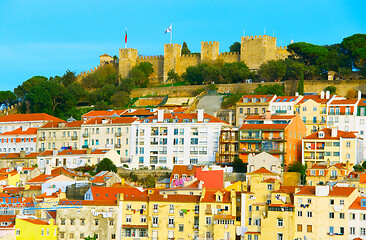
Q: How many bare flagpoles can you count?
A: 3